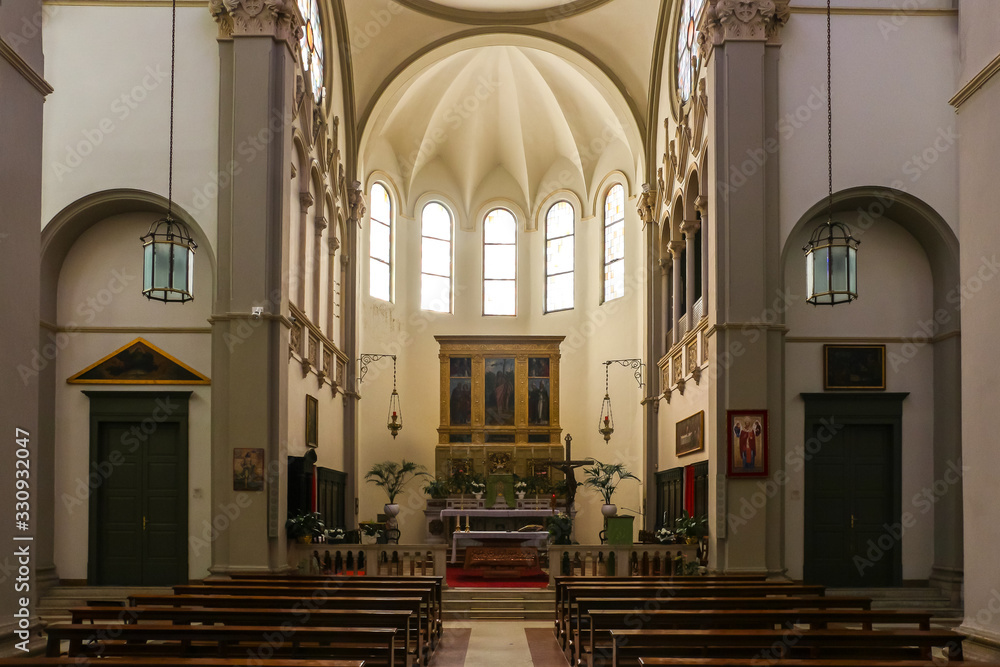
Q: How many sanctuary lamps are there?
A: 2